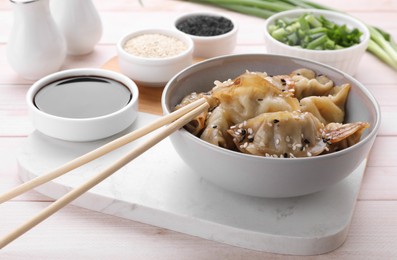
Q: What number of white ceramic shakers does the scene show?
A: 2